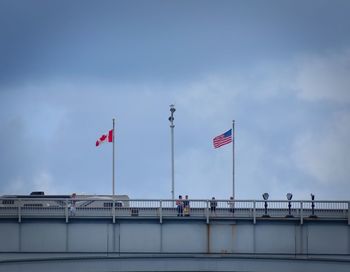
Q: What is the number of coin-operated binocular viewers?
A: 3